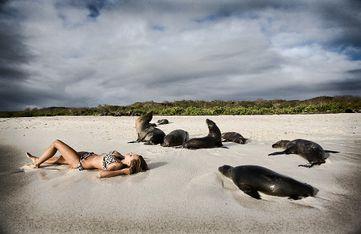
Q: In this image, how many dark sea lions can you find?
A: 7